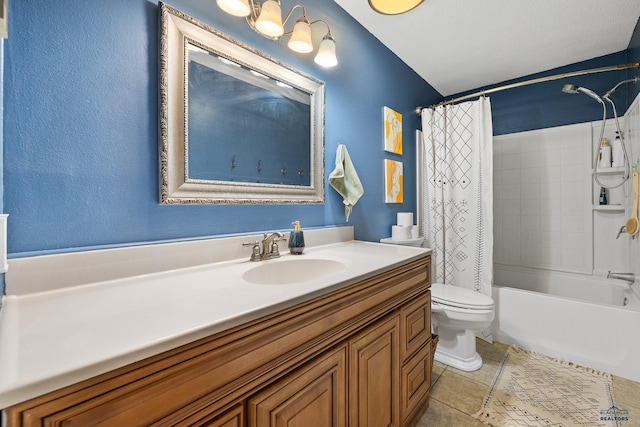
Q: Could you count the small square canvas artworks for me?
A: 2